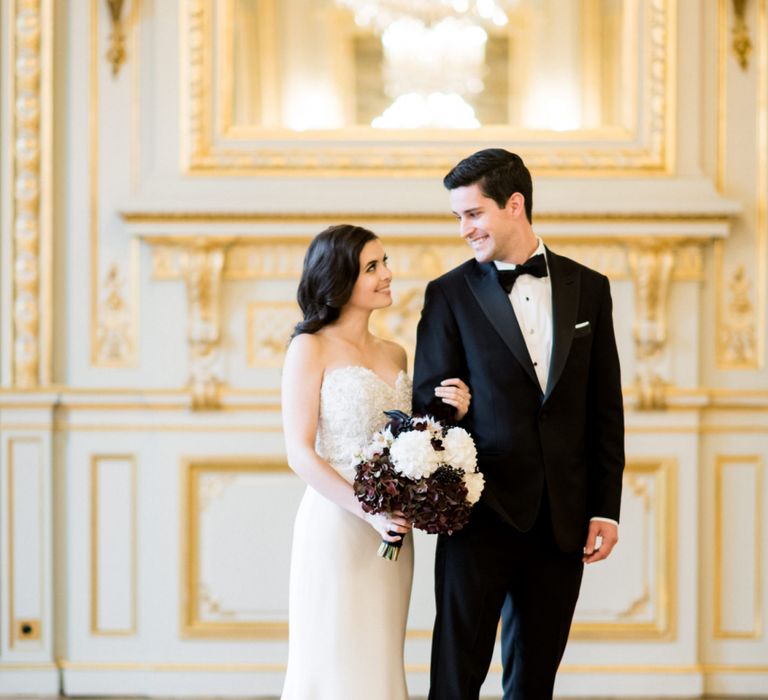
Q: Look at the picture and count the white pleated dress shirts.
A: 1